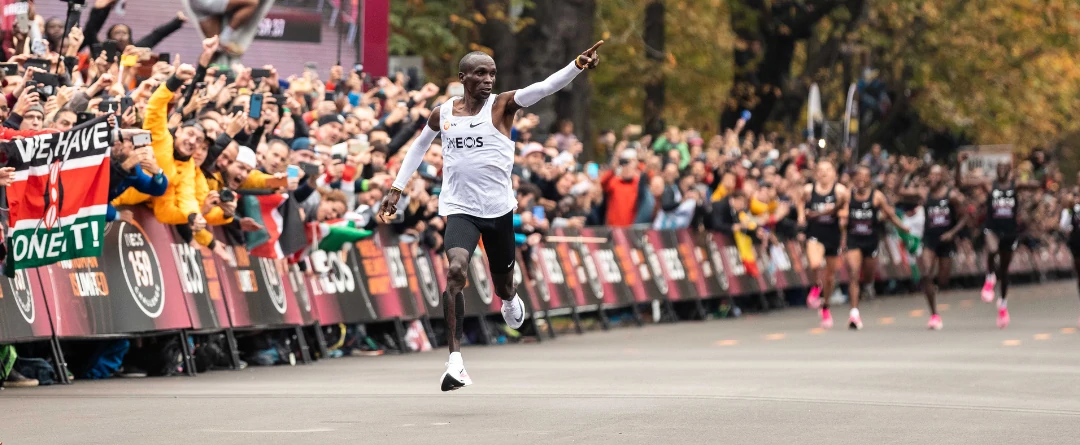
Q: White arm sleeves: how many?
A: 2